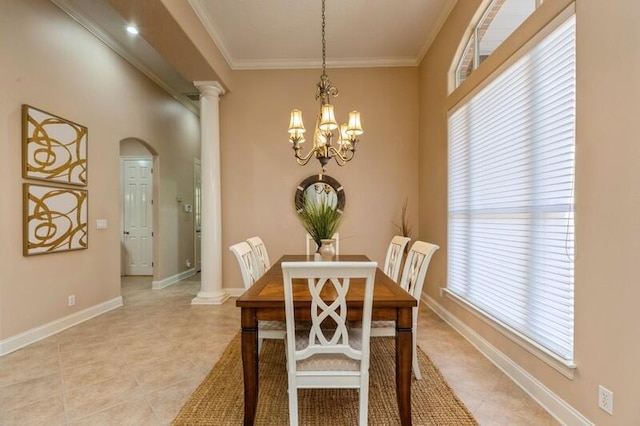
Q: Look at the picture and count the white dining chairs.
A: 6